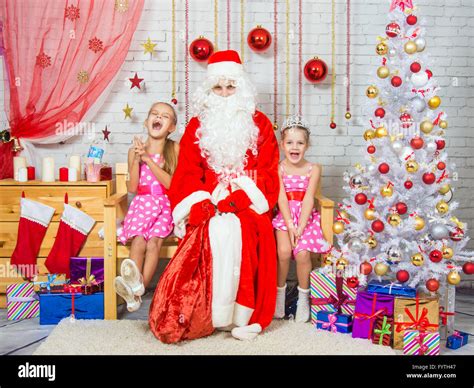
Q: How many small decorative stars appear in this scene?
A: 4